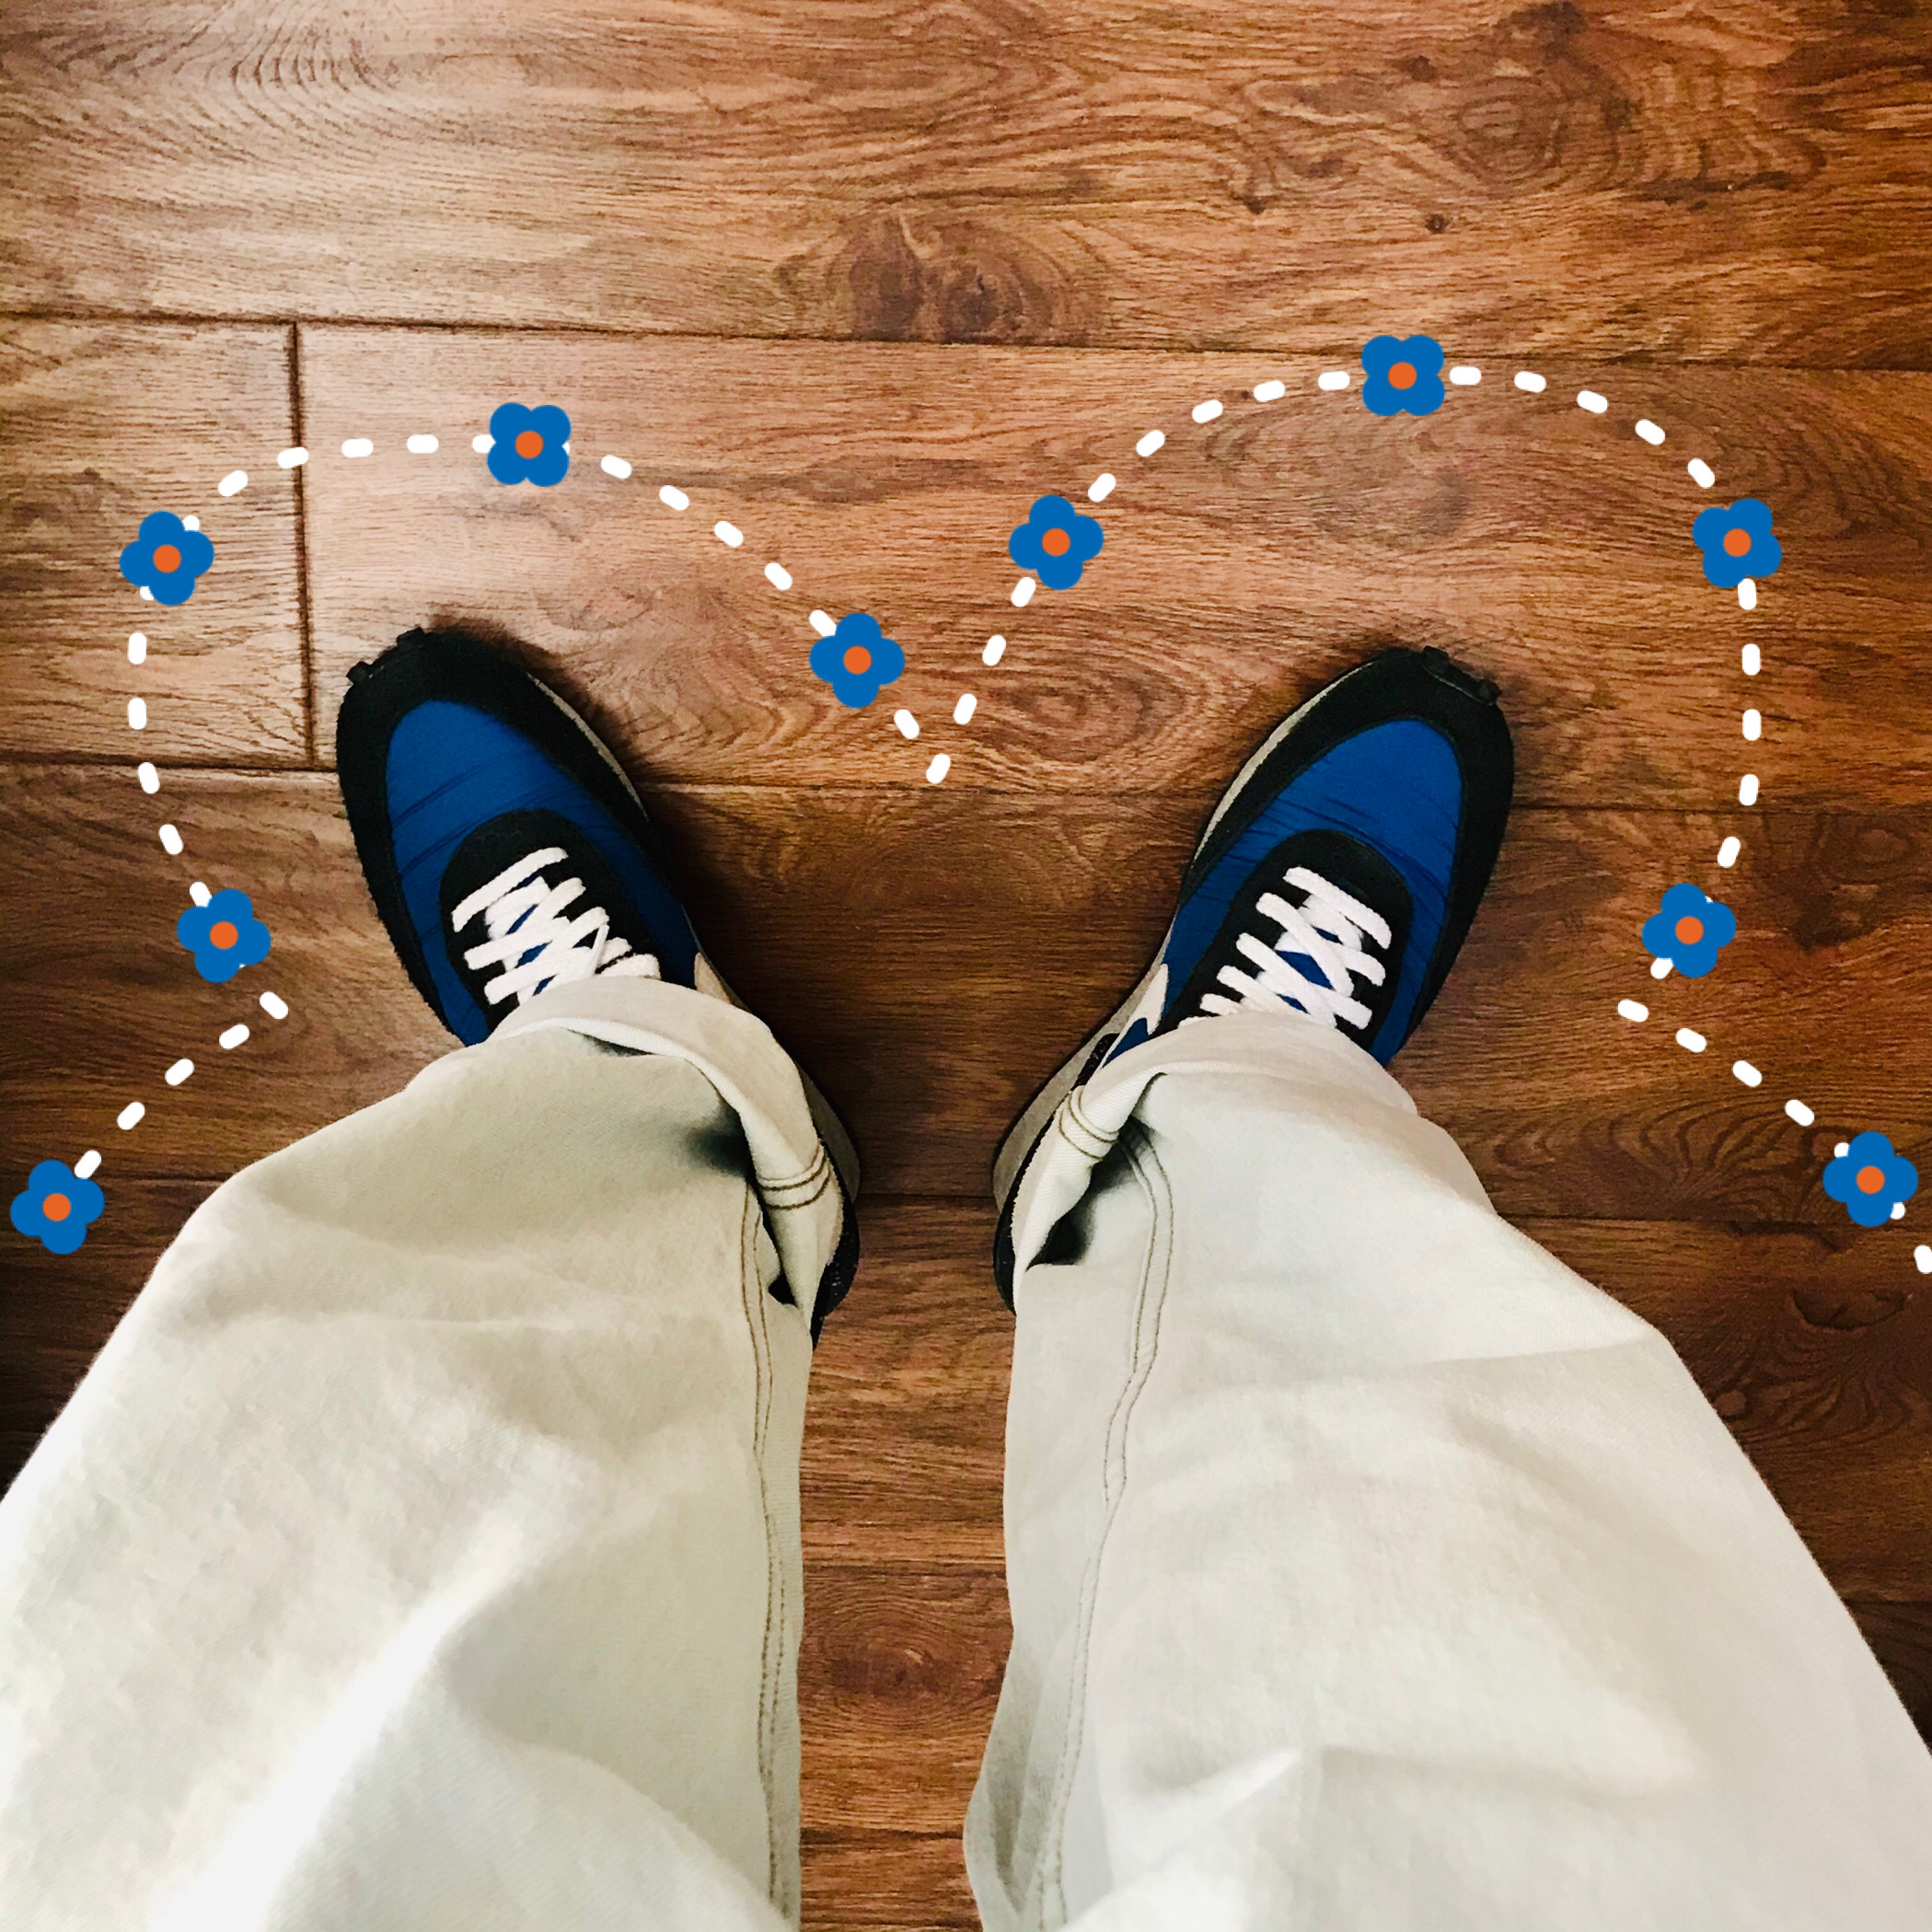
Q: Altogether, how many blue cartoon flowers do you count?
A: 10